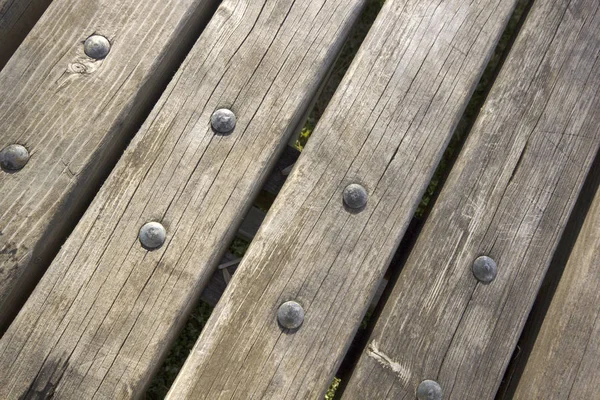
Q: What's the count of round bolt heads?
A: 8